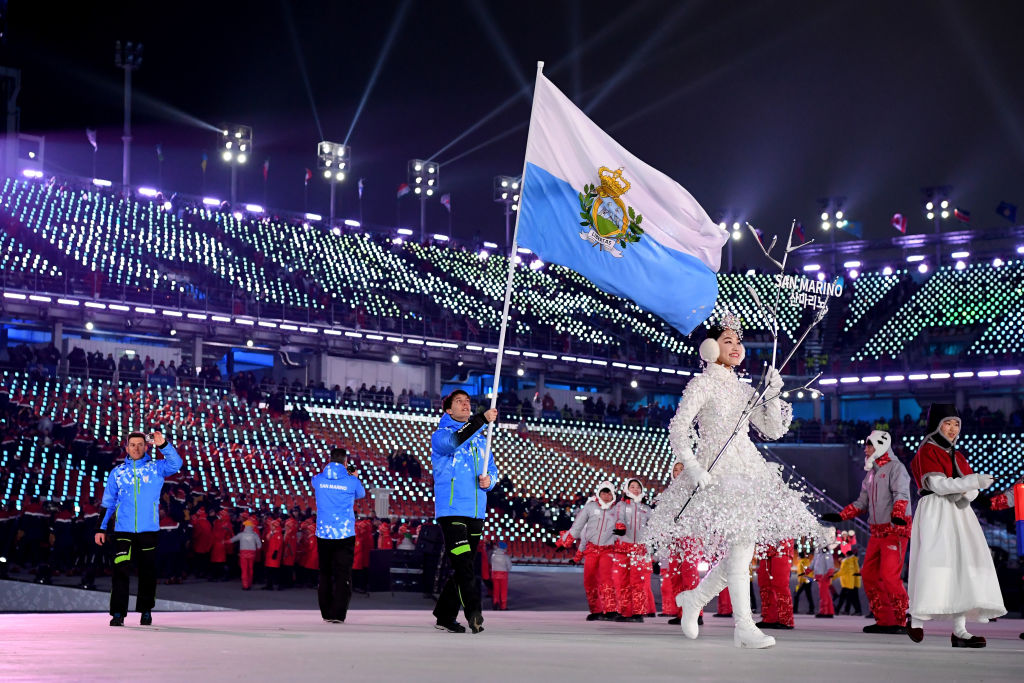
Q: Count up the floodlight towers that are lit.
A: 7